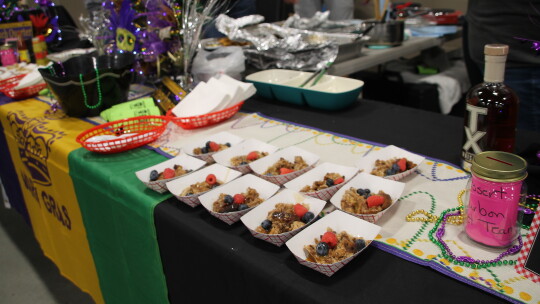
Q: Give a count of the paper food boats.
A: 11